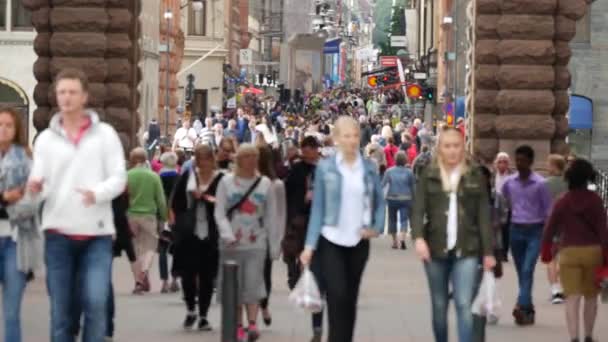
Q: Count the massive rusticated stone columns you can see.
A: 2